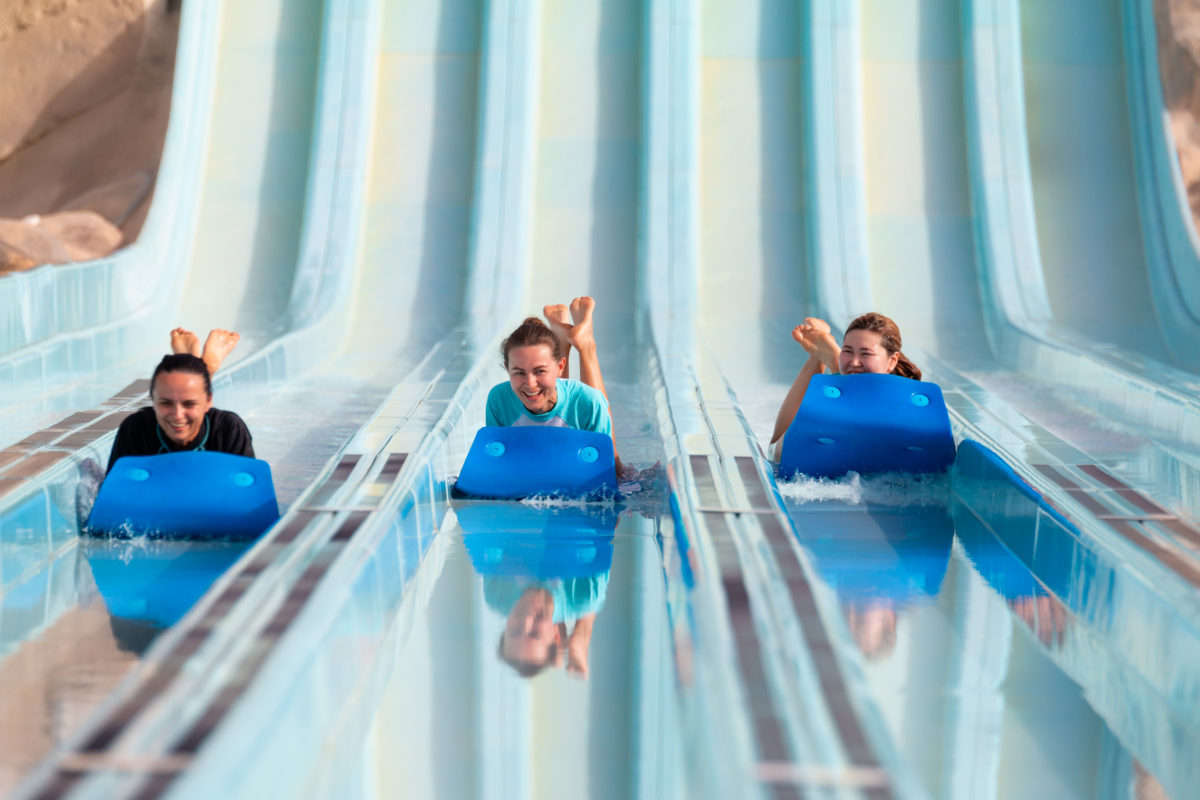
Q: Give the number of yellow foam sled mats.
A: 0